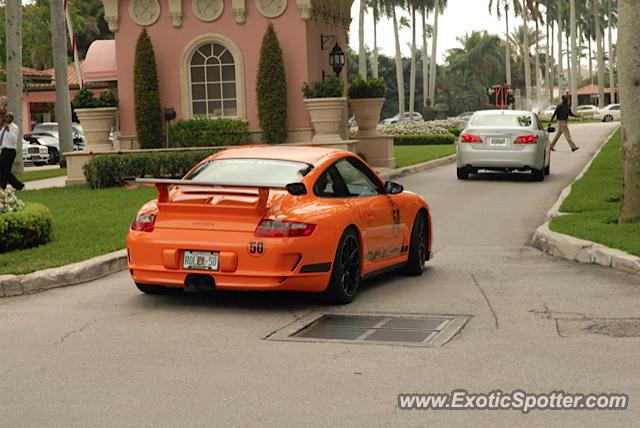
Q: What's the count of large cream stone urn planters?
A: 3